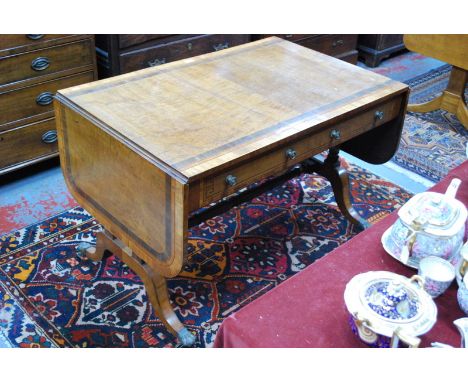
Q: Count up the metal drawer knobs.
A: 4